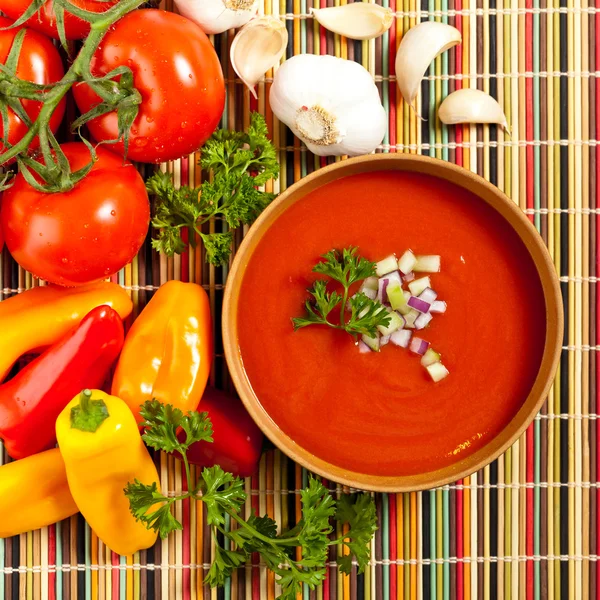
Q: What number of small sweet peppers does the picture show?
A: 6